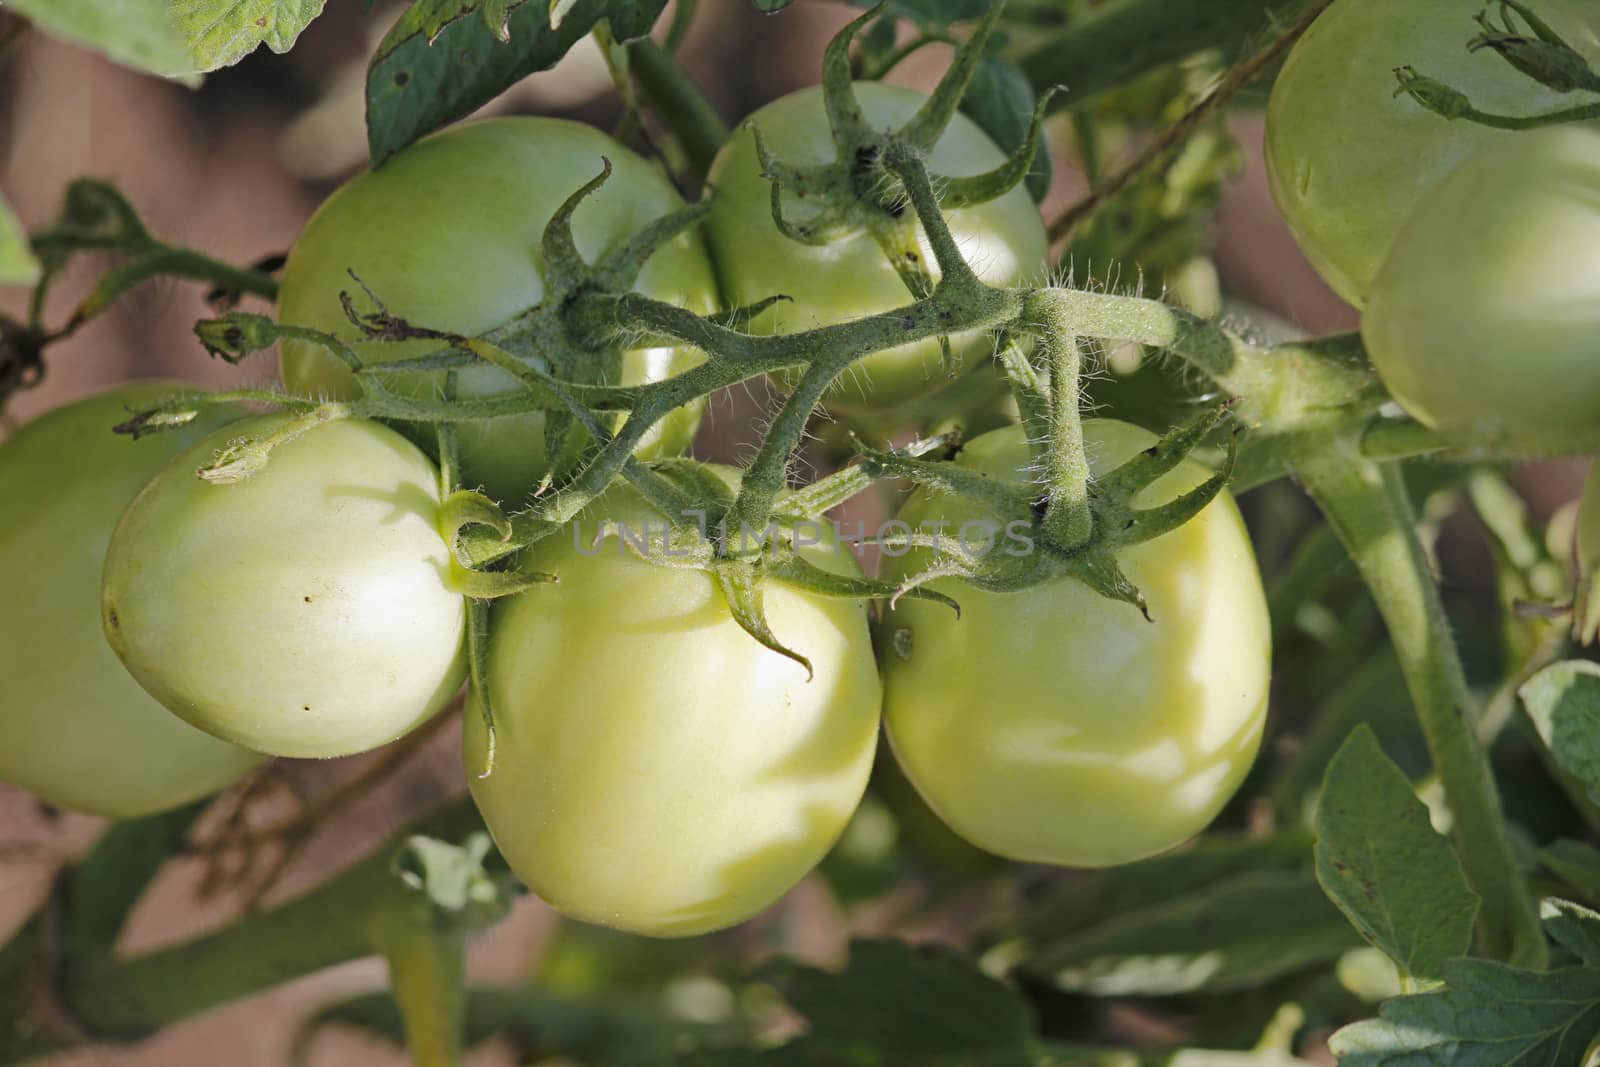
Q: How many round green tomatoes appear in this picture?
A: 8